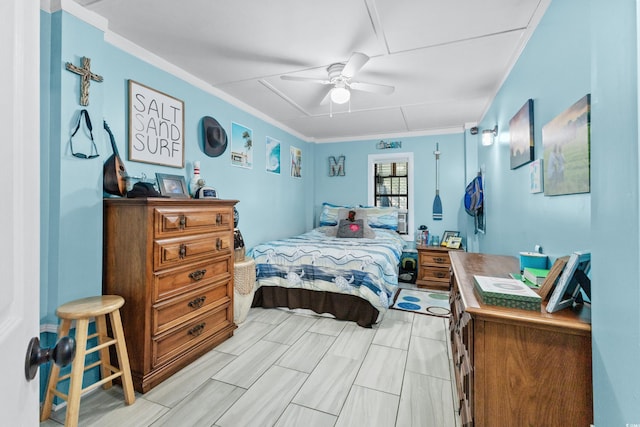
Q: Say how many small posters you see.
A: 3